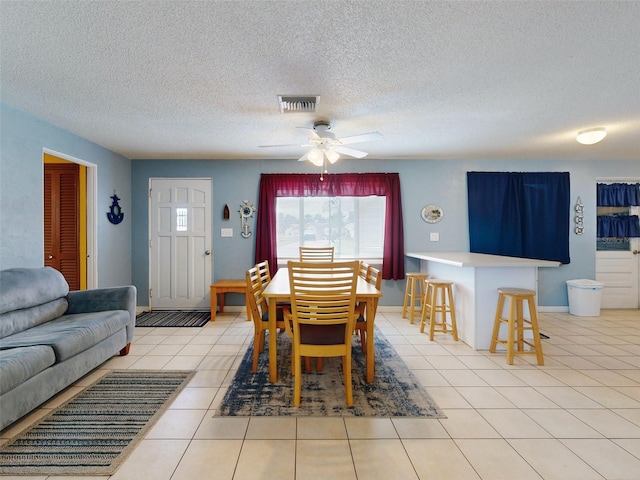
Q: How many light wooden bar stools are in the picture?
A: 3